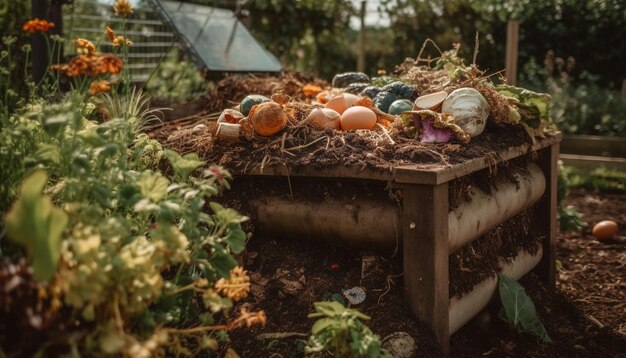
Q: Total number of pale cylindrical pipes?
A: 3